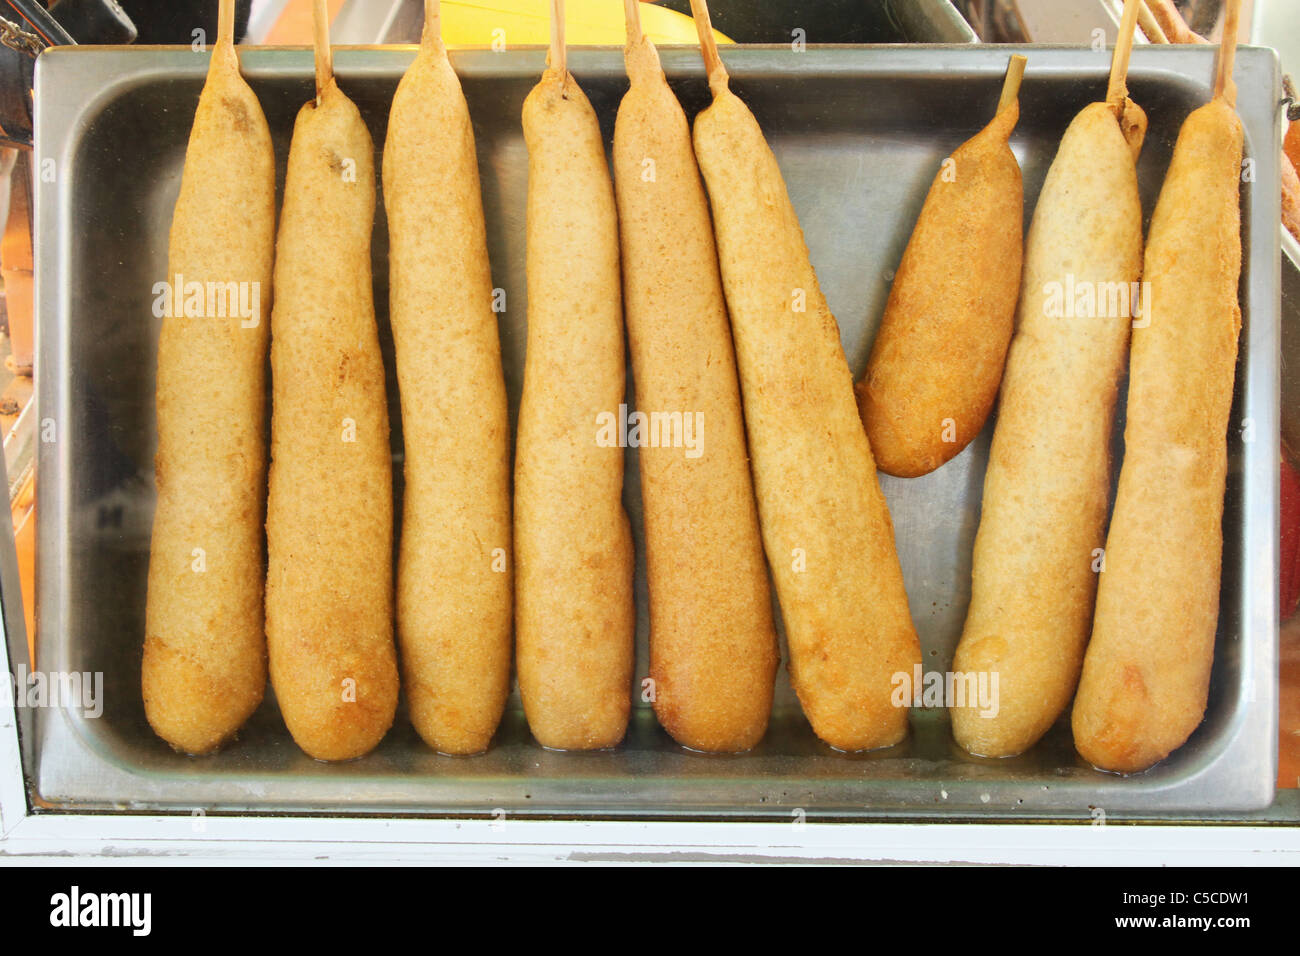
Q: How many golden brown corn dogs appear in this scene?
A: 9